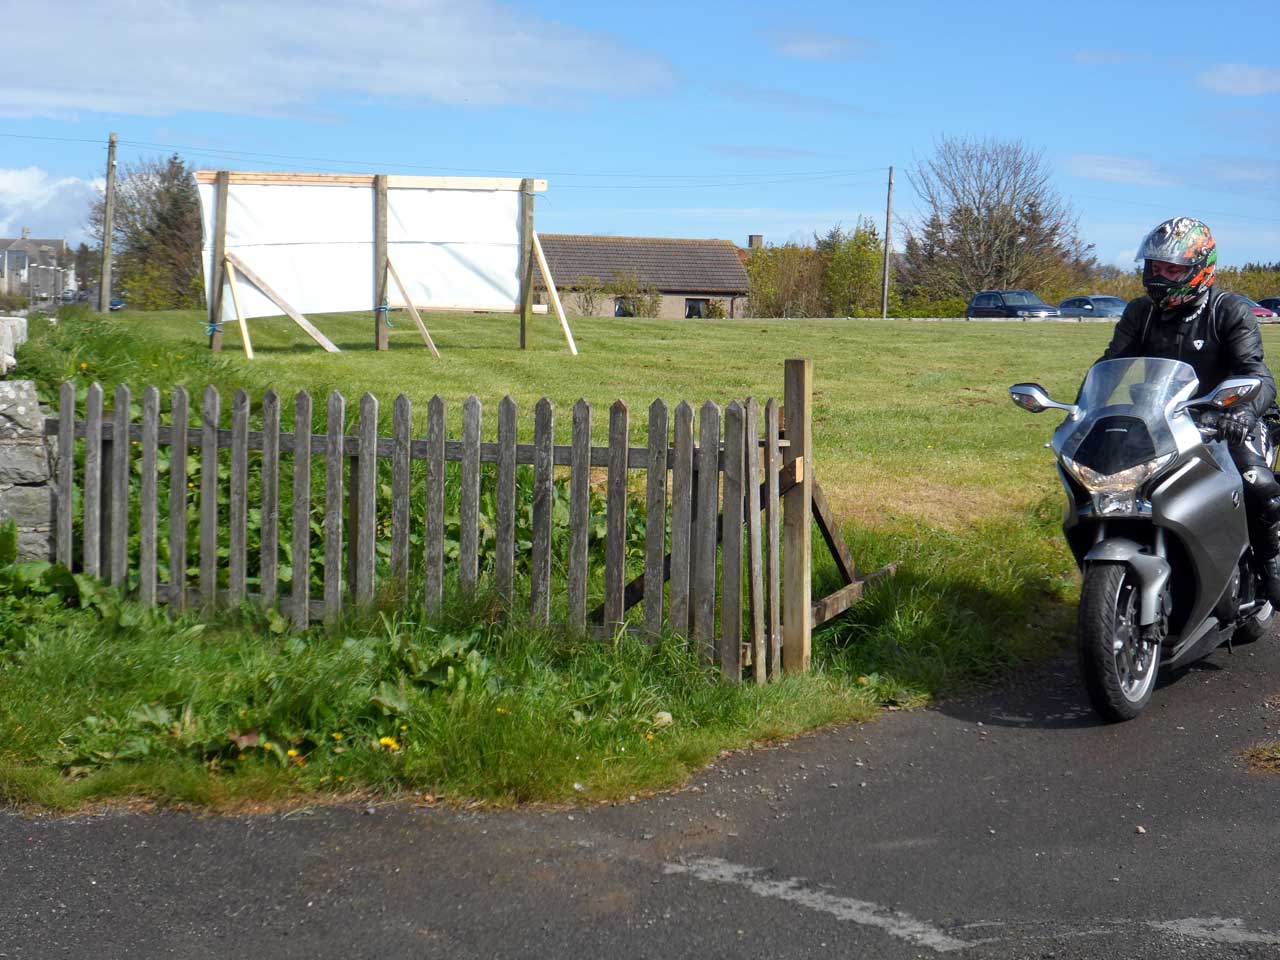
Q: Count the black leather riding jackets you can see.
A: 1